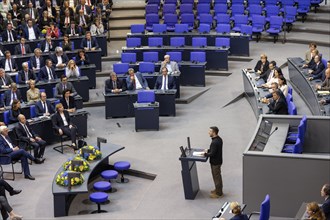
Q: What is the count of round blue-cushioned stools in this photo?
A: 4